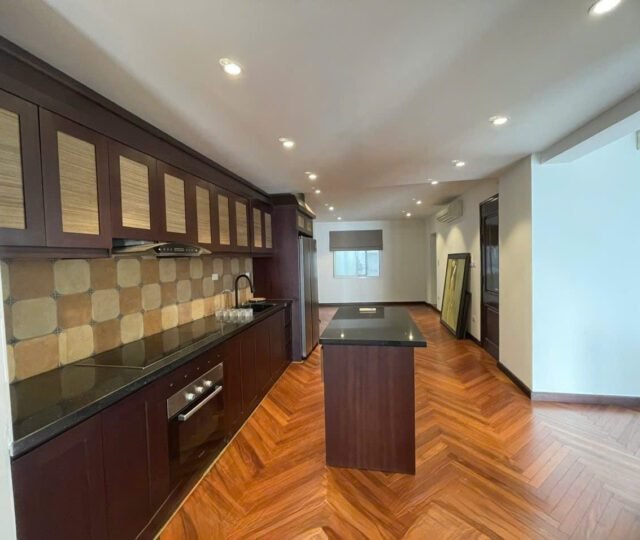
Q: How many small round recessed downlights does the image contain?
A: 12